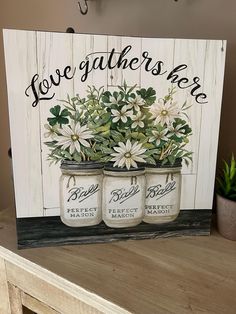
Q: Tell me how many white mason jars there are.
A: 3